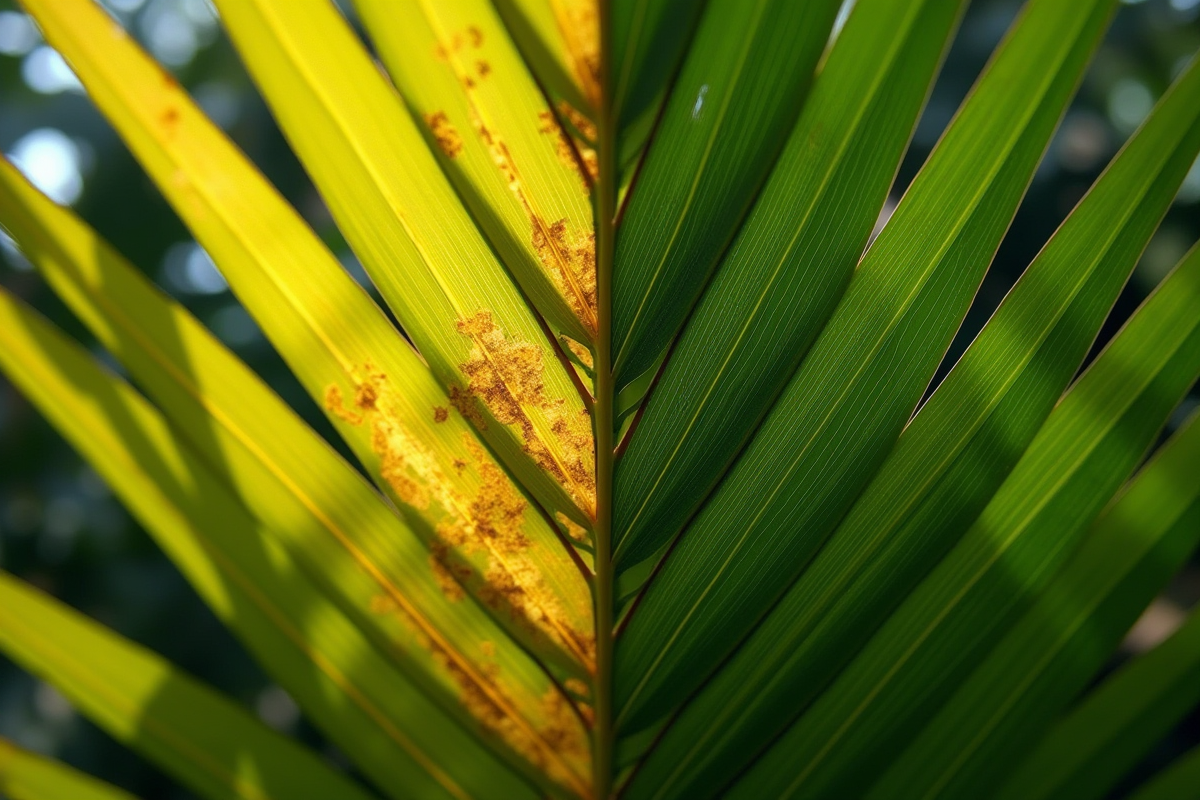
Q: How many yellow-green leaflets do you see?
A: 8